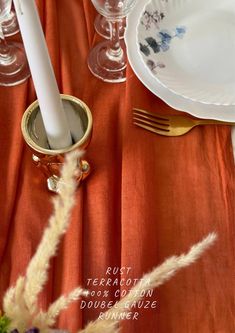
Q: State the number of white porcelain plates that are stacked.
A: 2